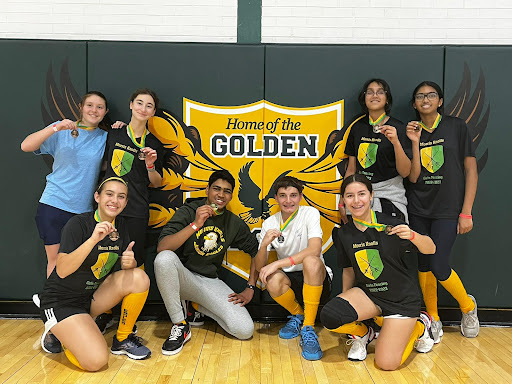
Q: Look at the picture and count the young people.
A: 8